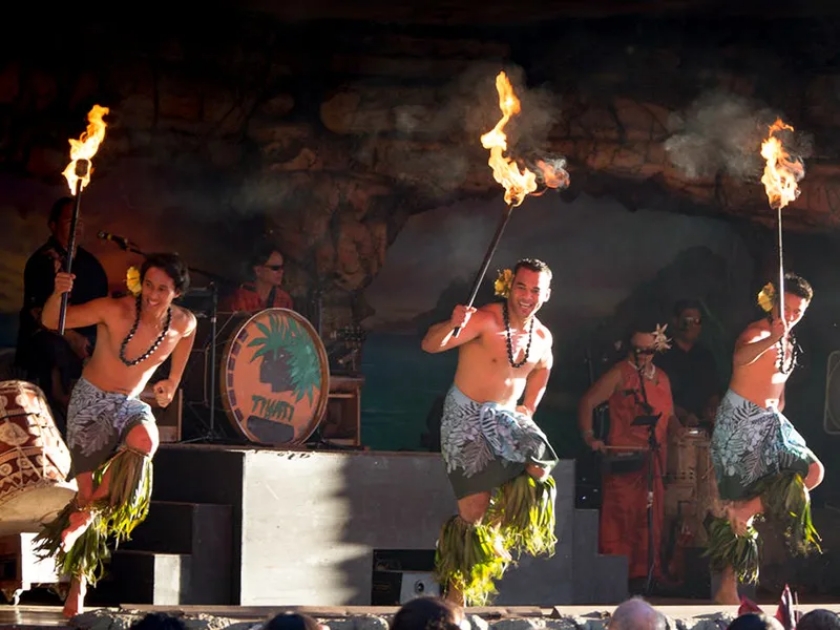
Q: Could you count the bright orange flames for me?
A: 3